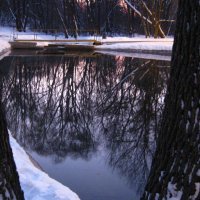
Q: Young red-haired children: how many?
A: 0